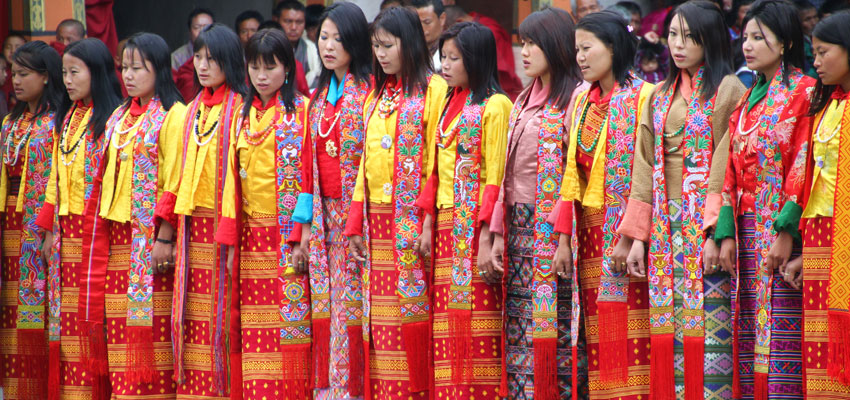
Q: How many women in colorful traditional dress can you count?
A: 13